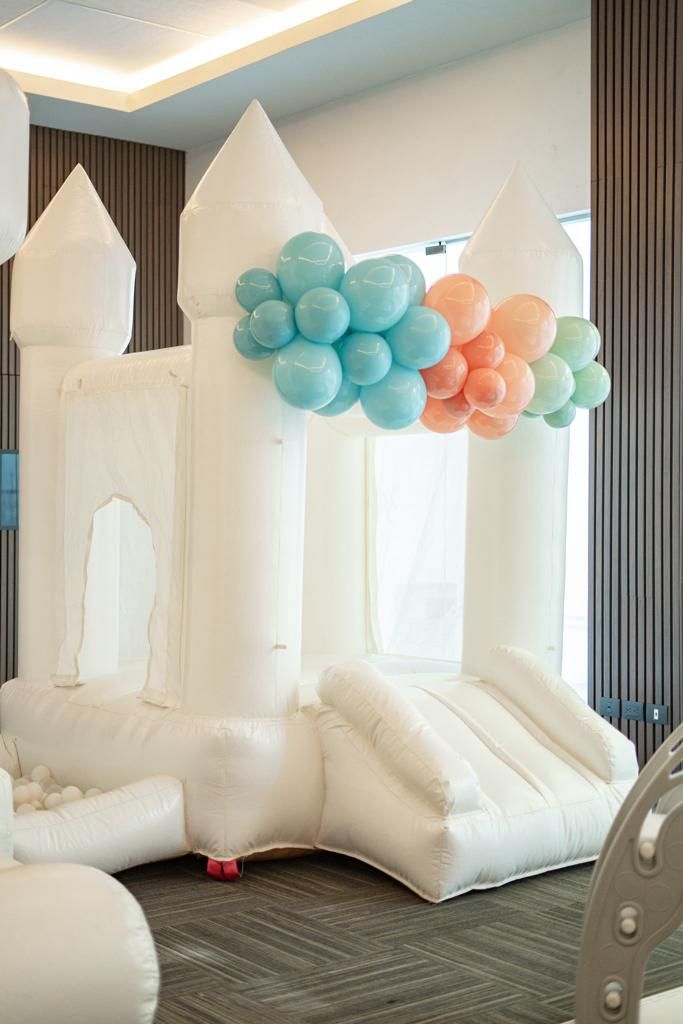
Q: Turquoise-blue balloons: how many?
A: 12